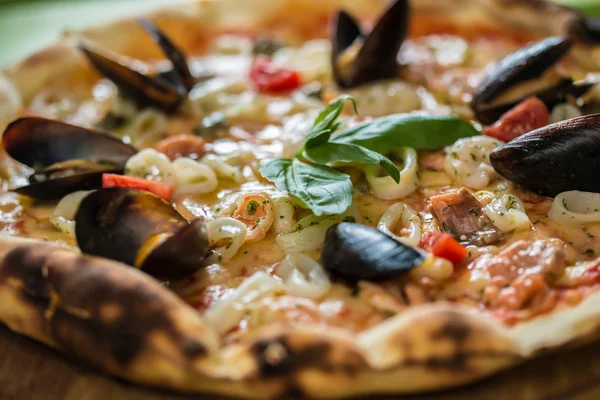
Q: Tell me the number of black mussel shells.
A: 7